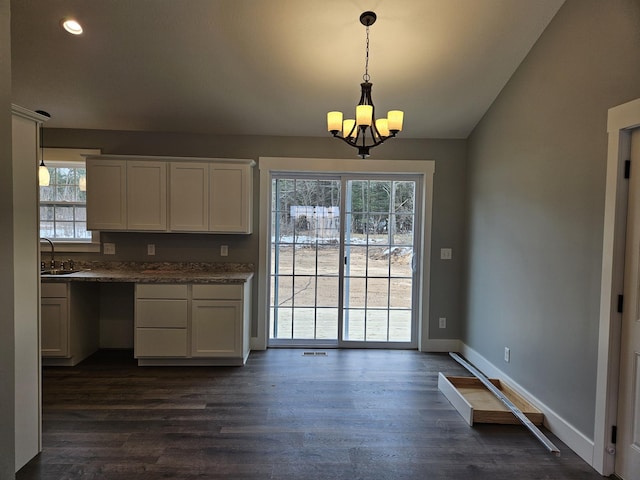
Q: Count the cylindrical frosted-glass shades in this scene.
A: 5